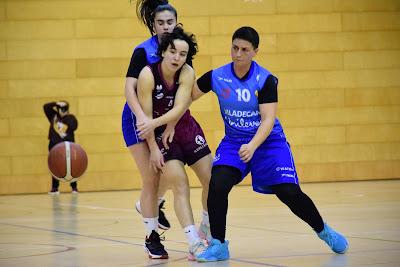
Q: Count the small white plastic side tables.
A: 0